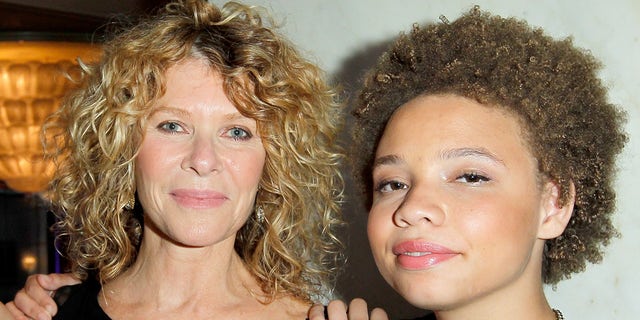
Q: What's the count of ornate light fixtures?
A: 1